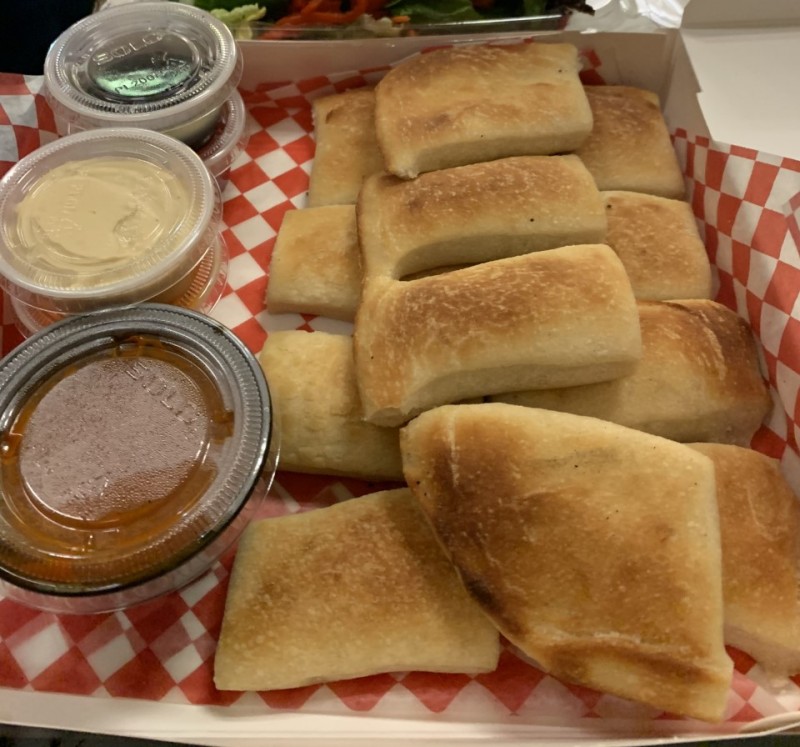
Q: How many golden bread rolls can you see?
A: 12